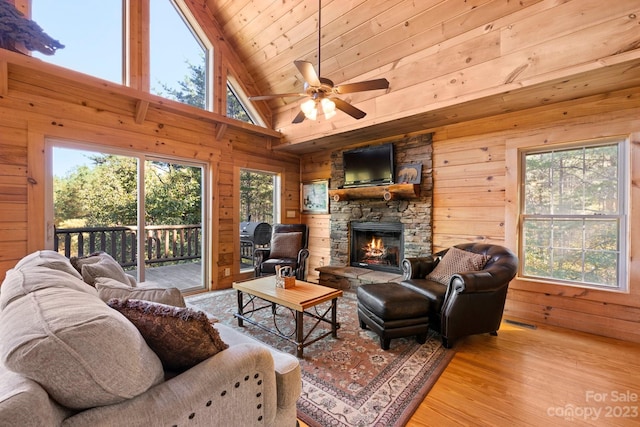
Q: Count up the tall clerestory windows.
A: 3